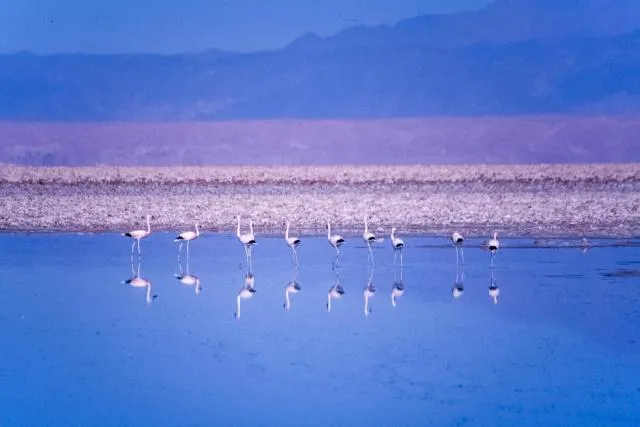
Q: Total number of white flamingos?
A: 10